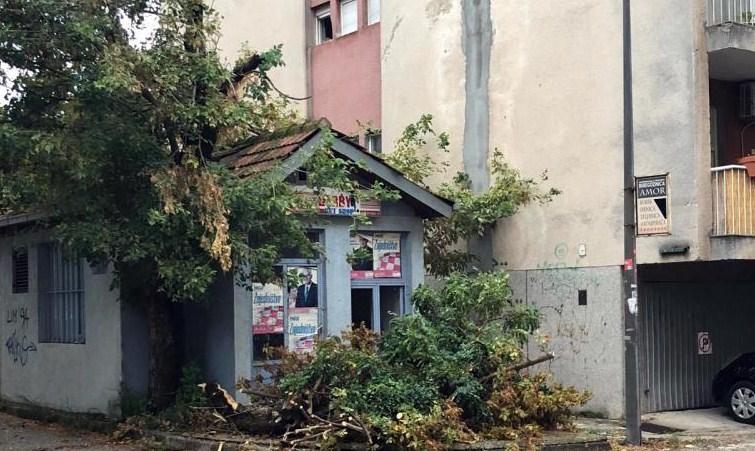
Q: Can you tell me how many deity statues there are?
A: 0